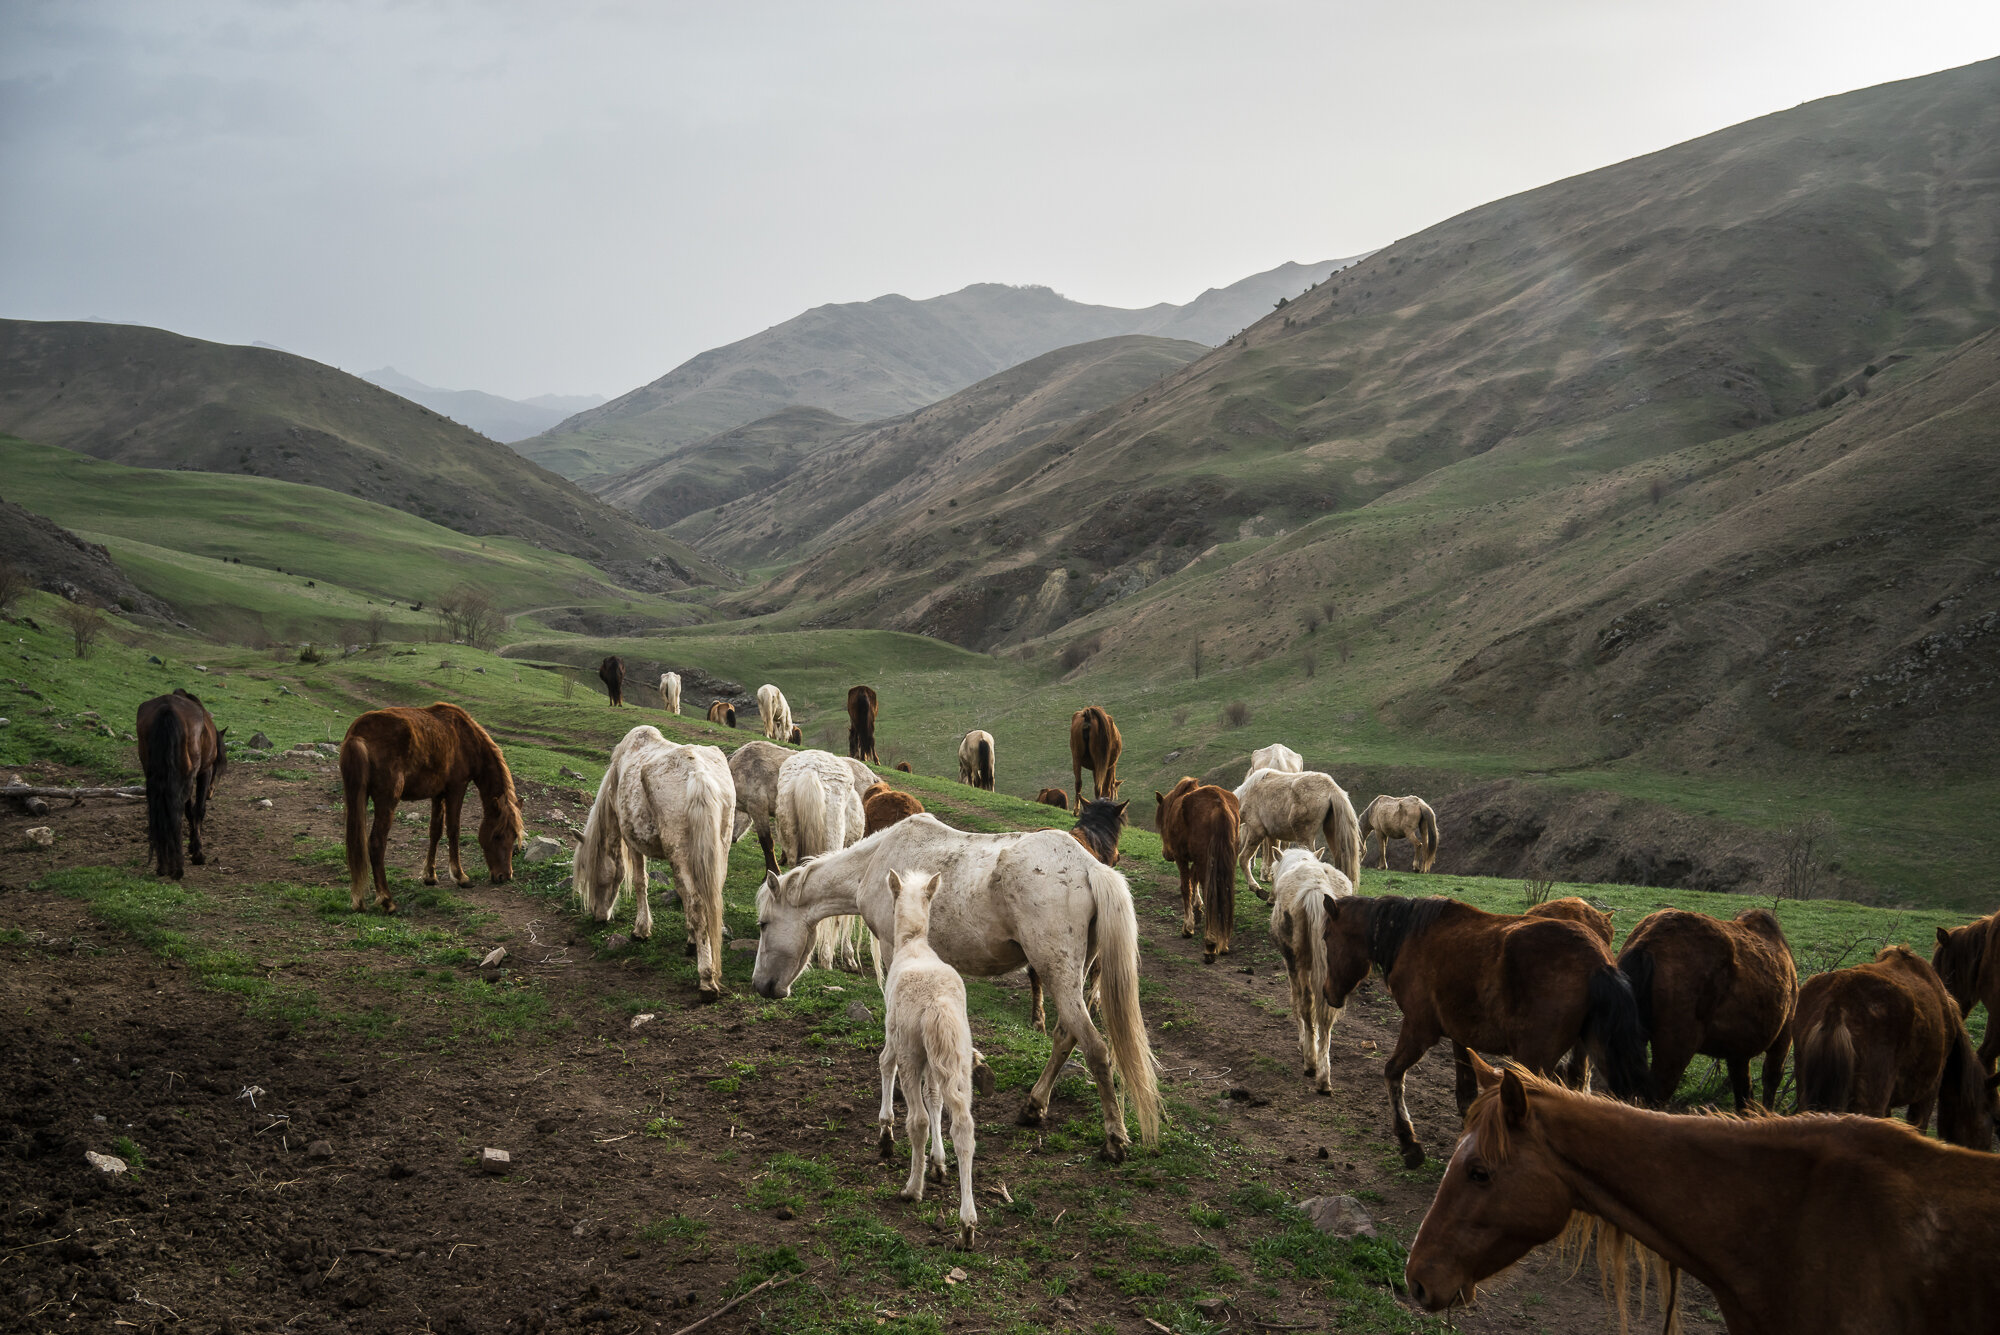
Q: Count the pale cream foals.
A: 1